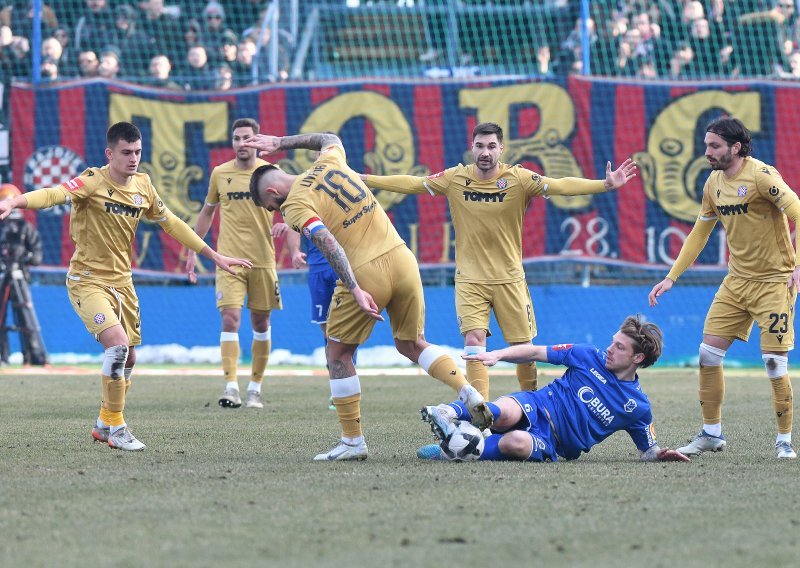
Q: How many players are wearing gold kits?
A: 5